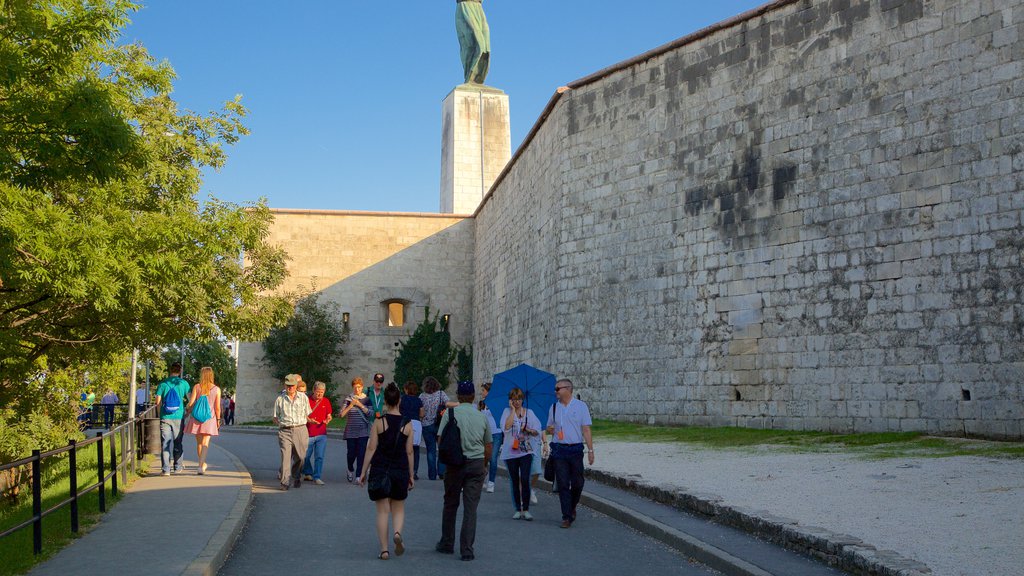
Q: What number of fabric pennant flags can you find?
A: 0